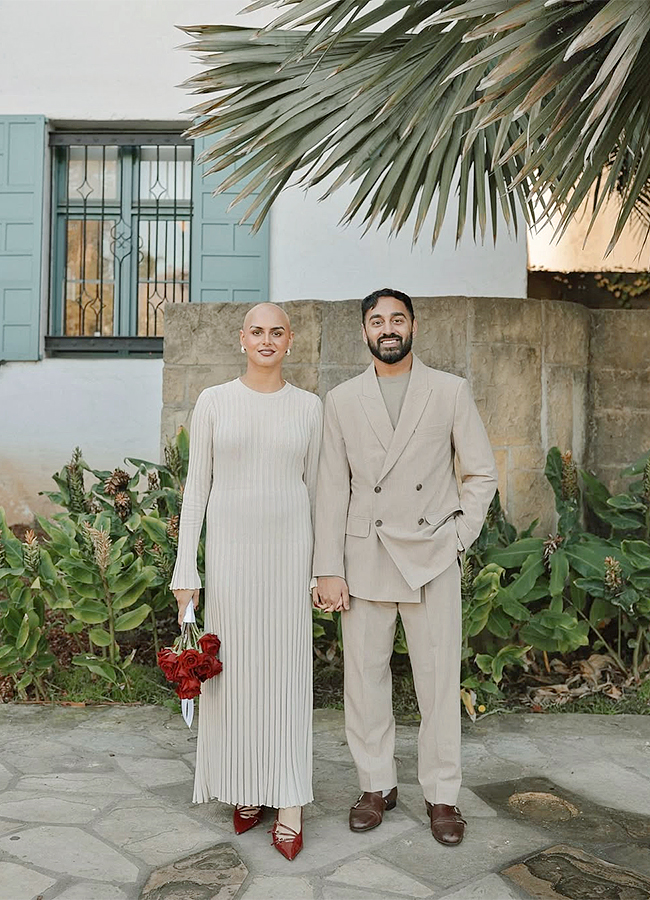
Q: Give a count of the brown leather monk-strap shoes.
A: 2